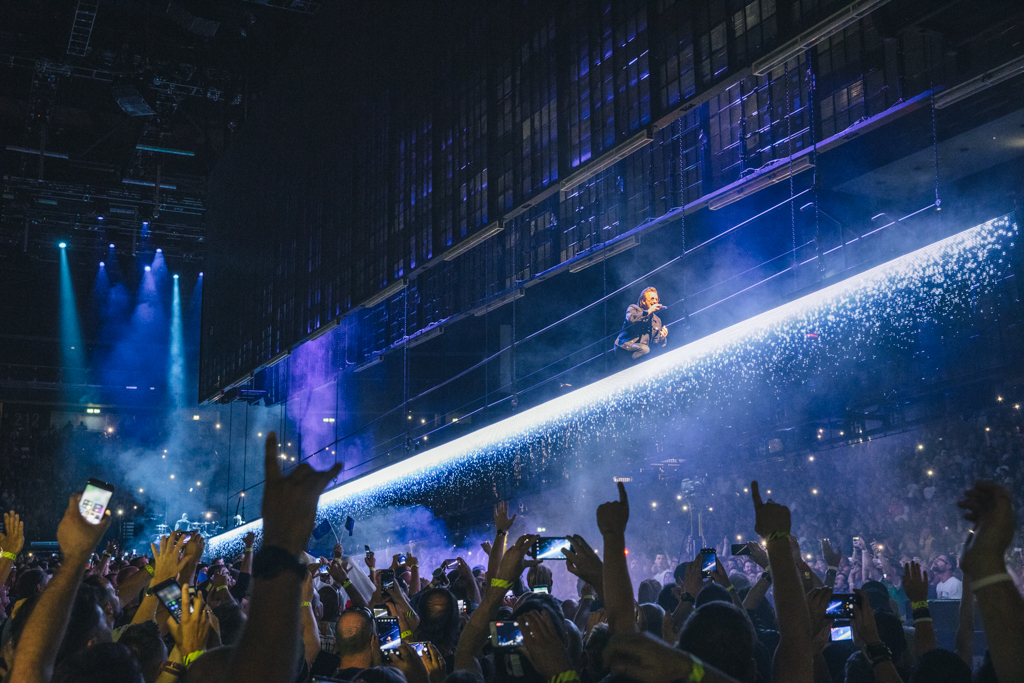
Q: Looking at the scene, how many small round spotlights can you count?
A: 9